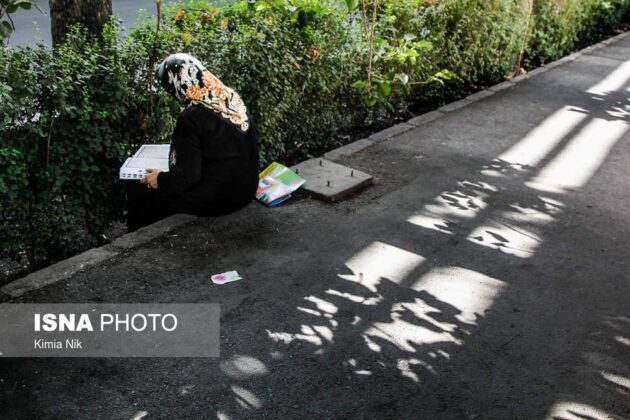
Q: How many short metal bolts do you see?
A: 4